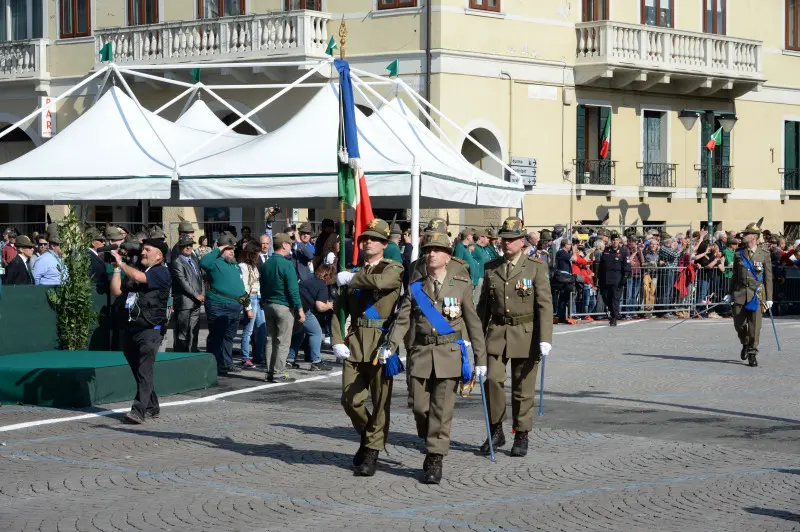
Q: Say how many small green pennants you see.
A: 4